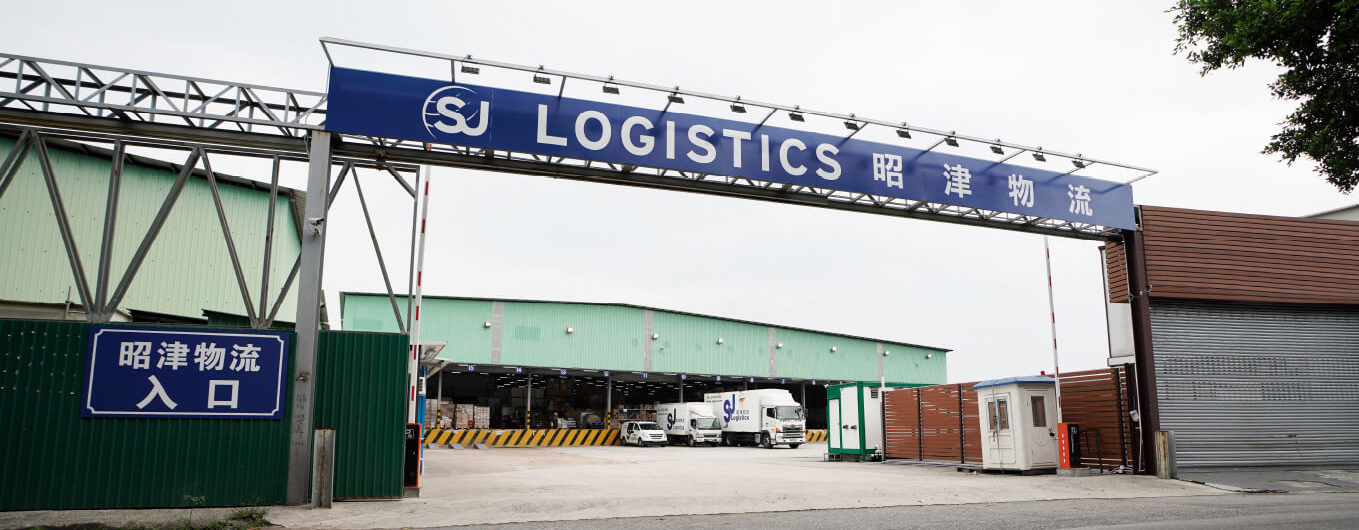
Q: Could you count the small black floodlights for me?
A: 12